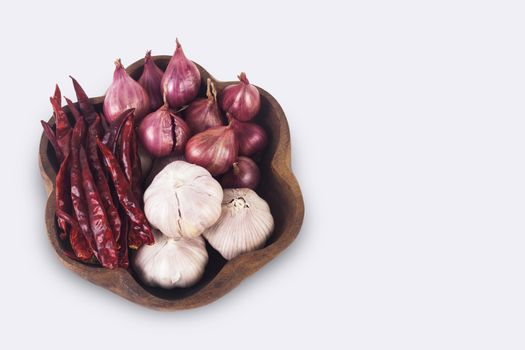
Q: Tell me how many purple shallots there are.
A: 9